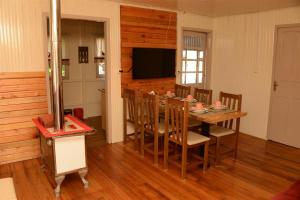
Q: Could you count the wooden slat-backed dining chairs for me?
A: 6